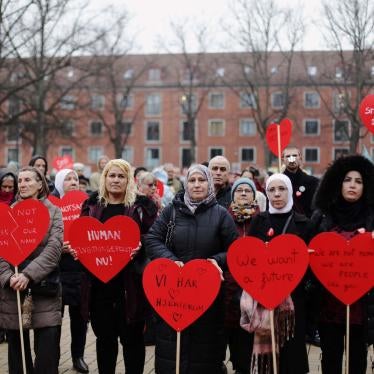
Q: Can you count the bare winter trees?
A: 5